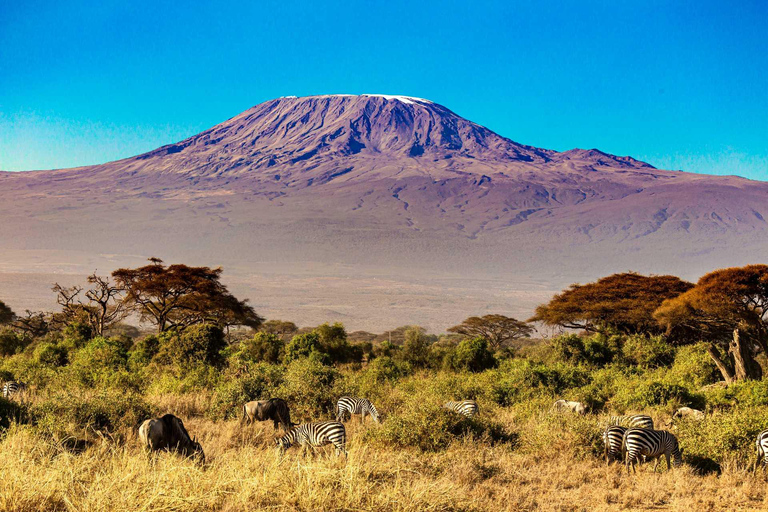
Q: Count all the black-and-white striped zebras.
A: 8